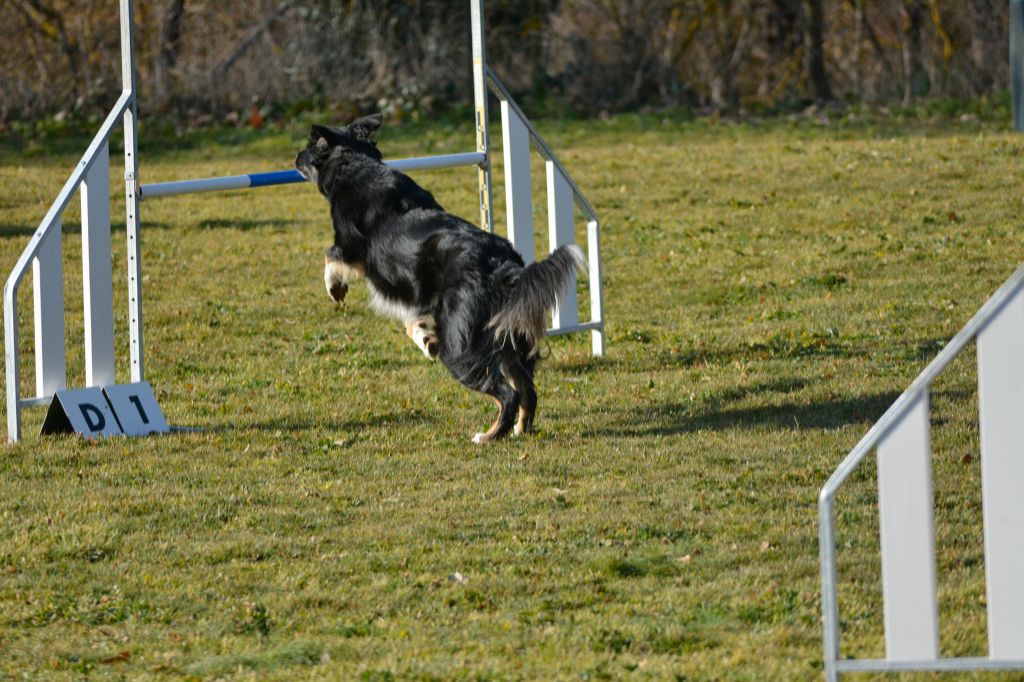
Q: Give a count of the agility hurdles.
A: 2